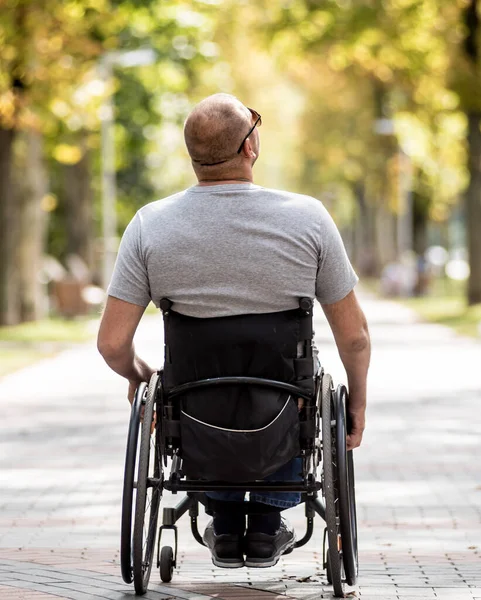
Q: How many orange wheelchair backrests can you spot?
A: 0